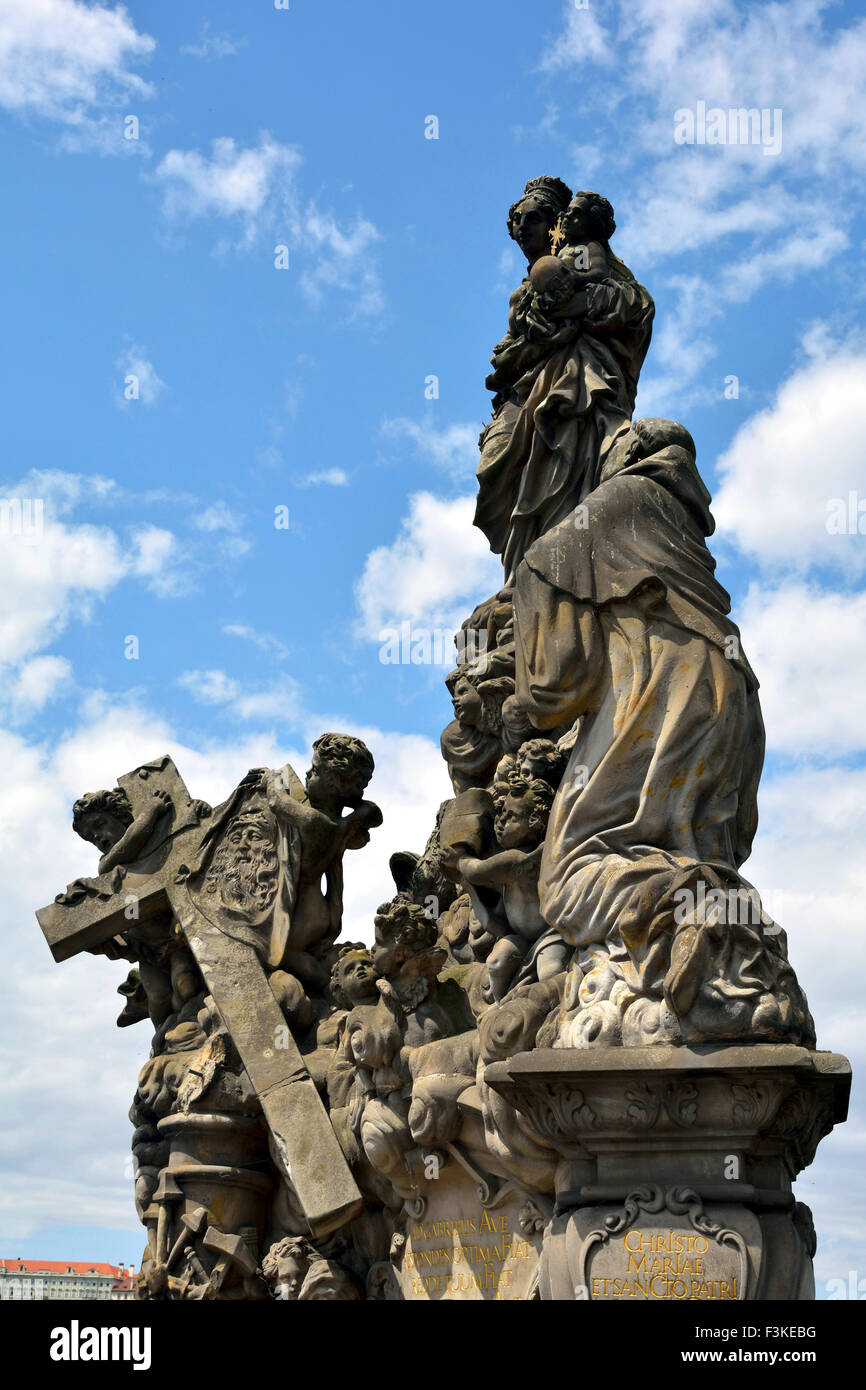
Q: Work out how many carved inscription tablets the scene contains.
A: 2